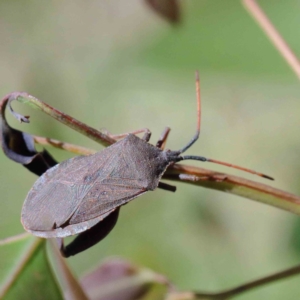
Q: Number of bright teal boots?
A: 0